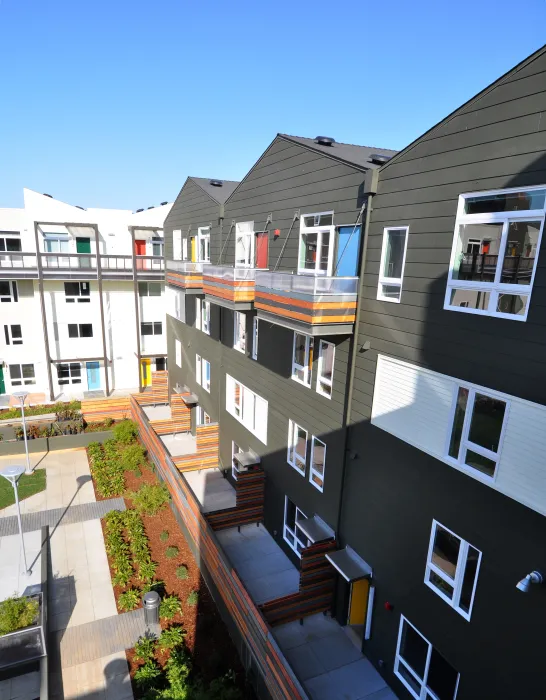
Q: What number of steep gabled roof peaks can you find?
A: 3